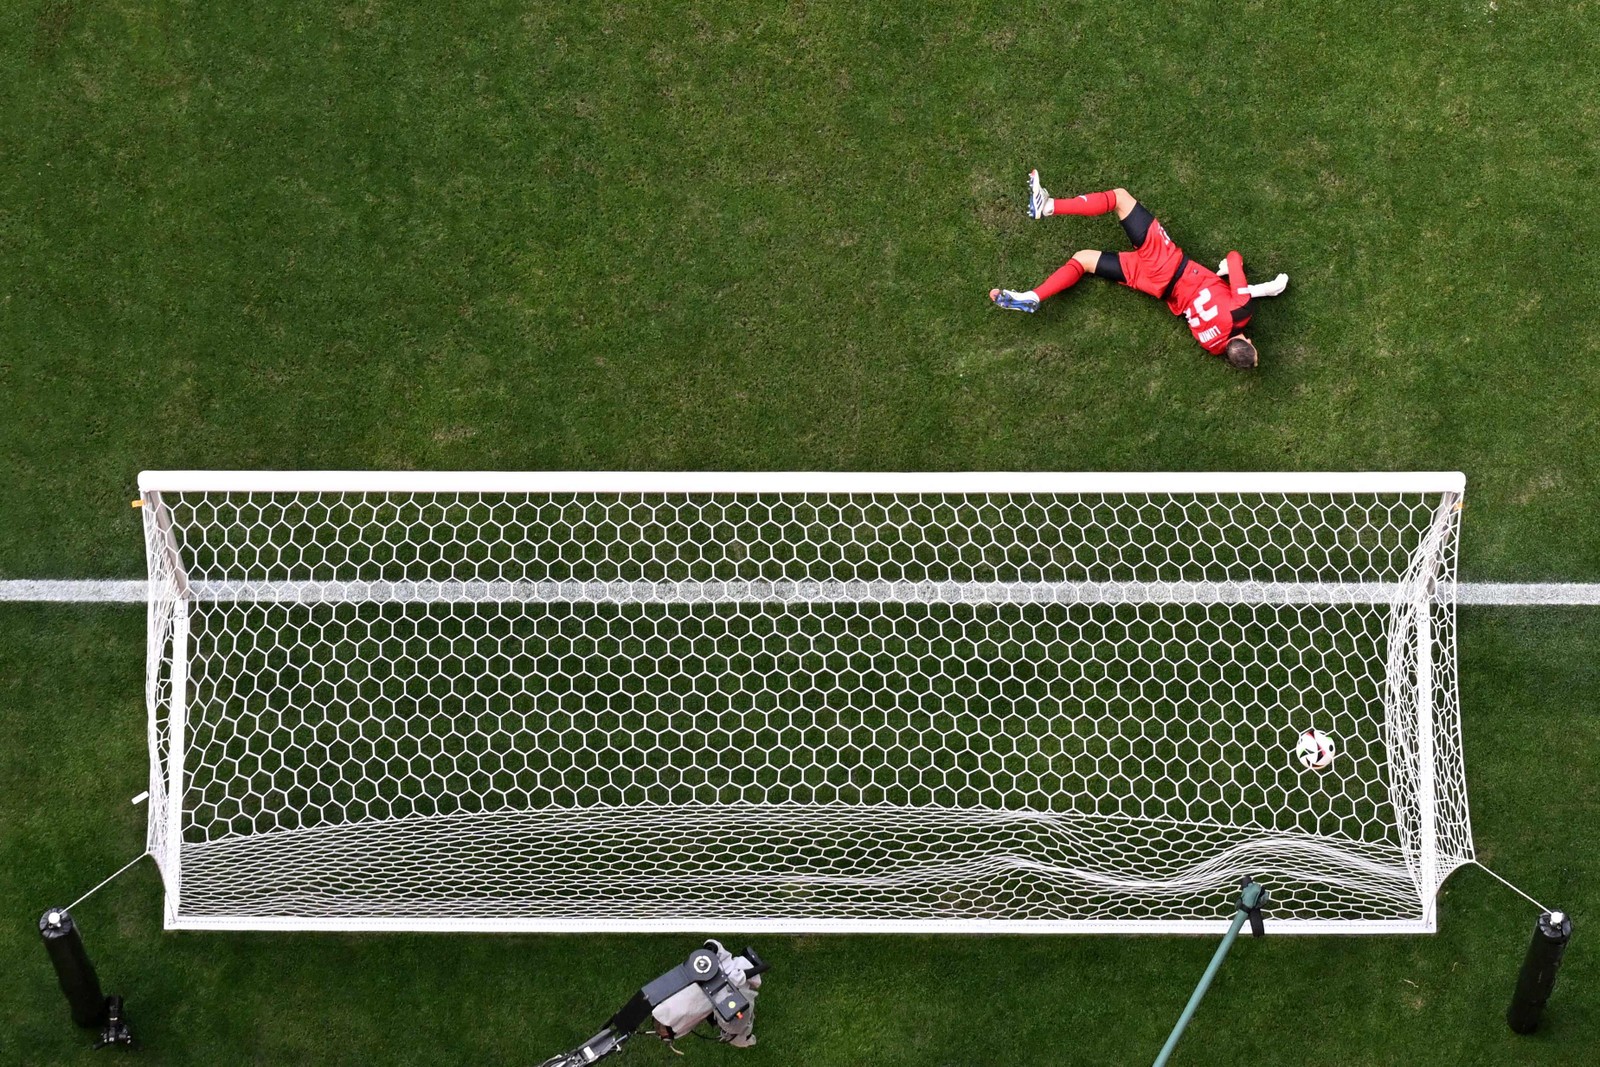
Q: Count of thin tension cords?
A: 2